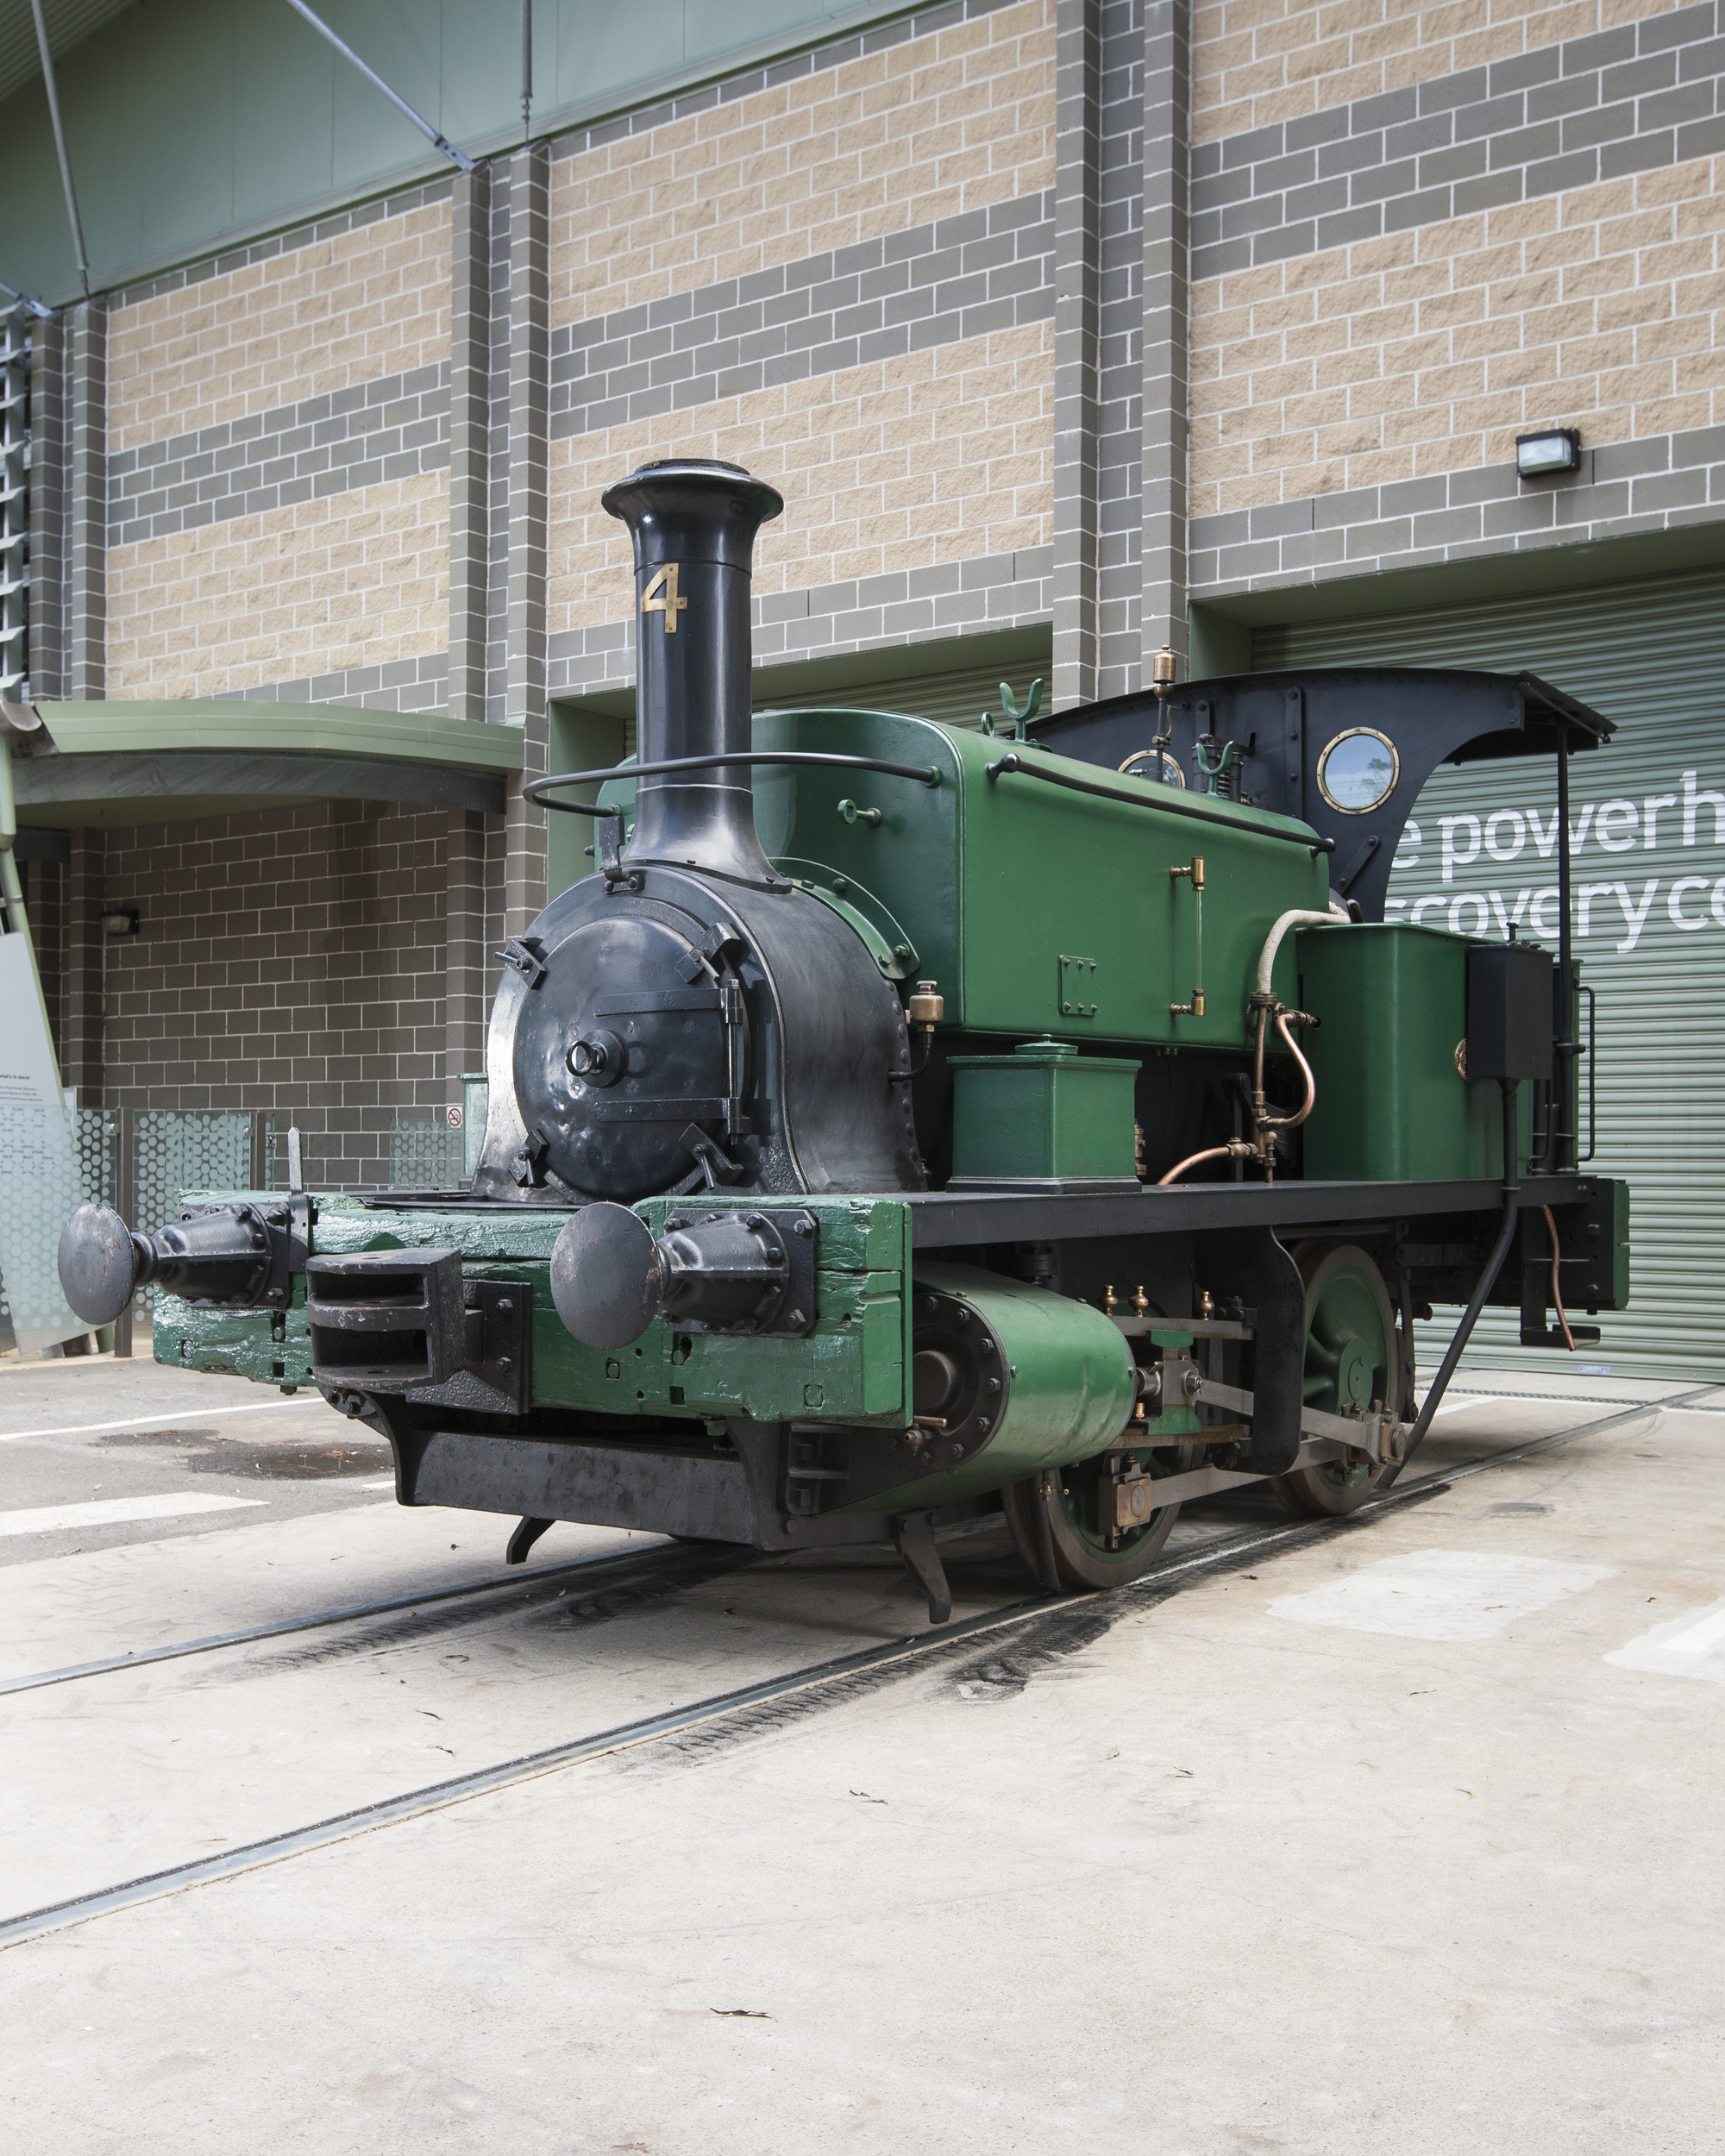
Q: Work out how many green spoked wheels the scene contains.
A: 2